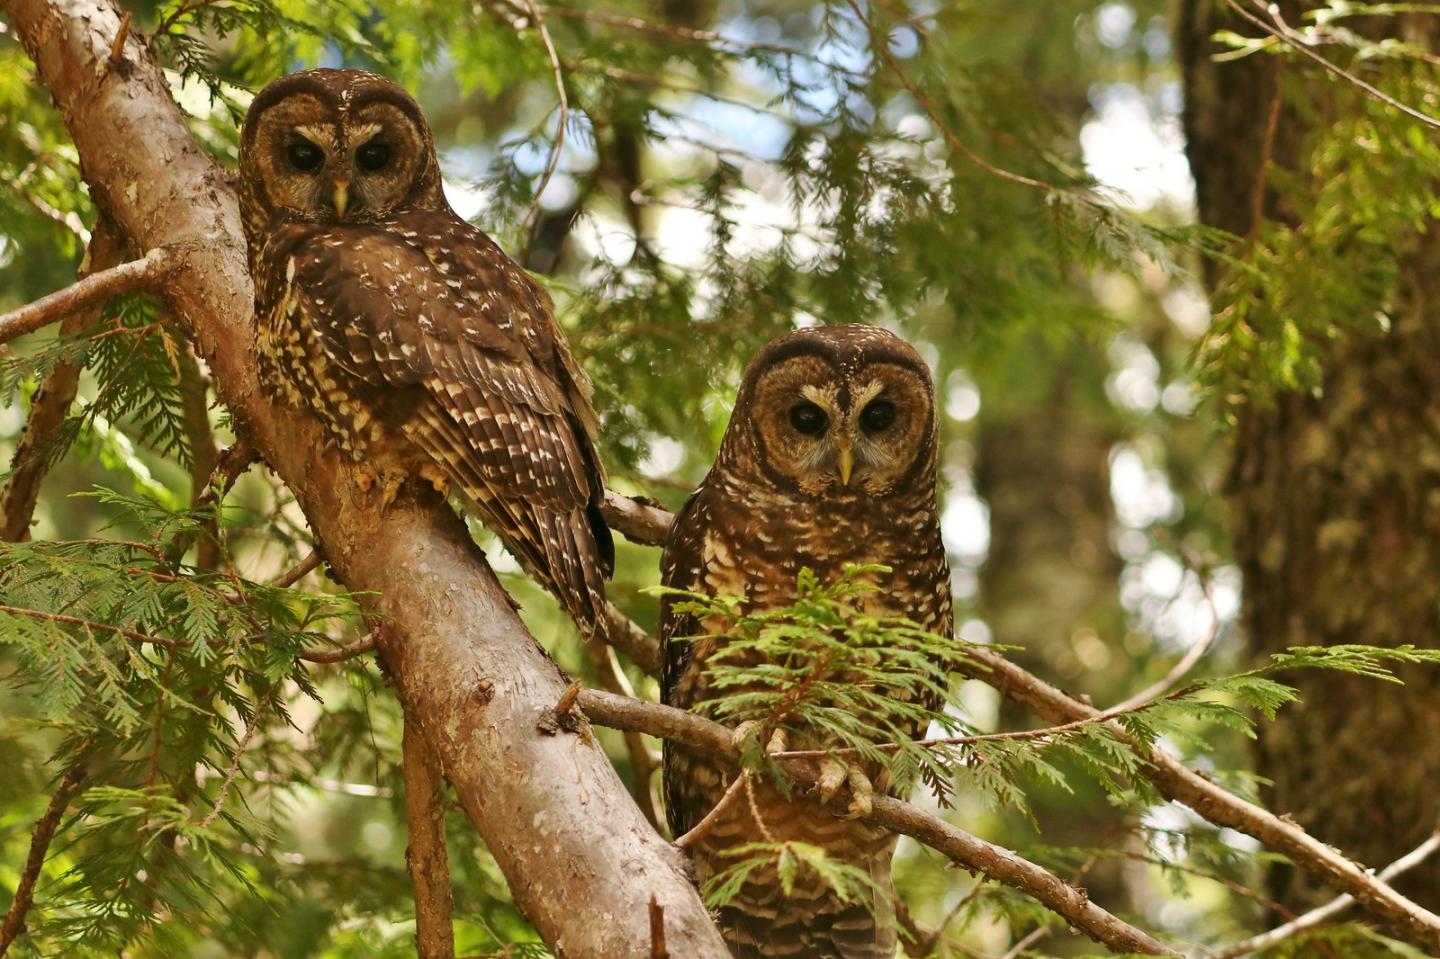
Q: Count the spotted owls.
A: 2